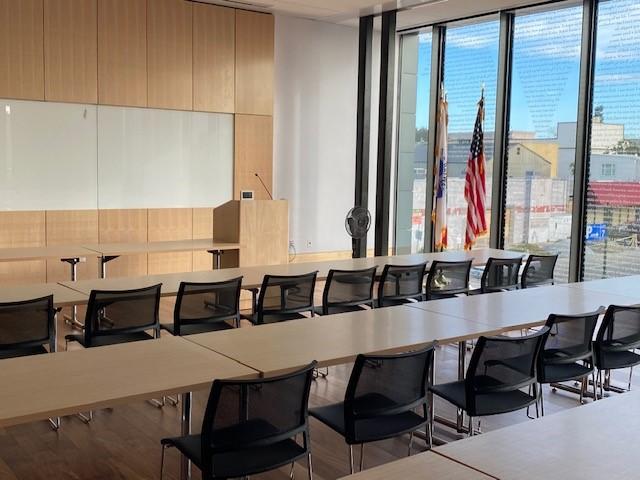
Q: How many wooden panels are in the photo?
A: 12